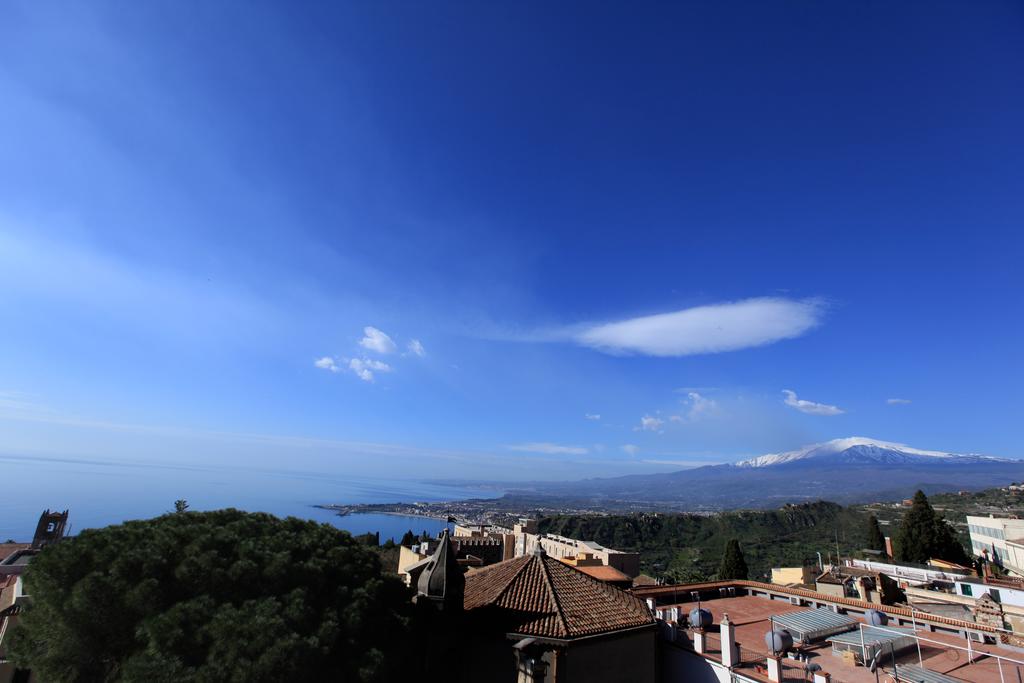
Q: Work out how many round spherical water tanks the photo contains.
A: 3